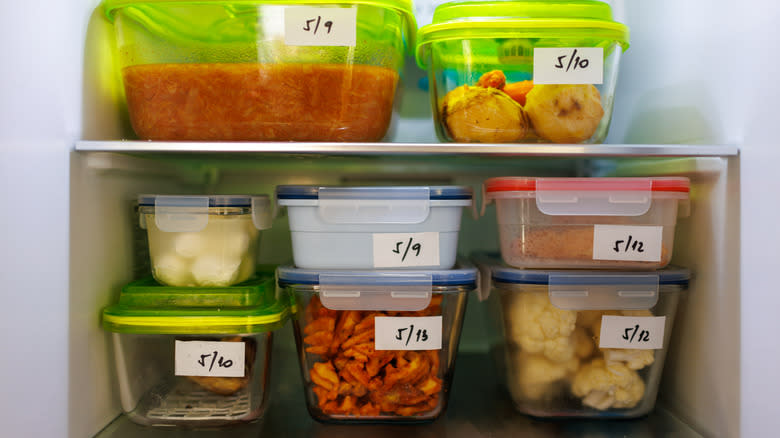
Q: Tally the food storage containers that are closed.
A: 8